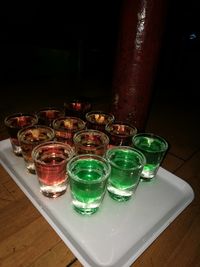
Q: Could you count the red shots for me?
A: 9